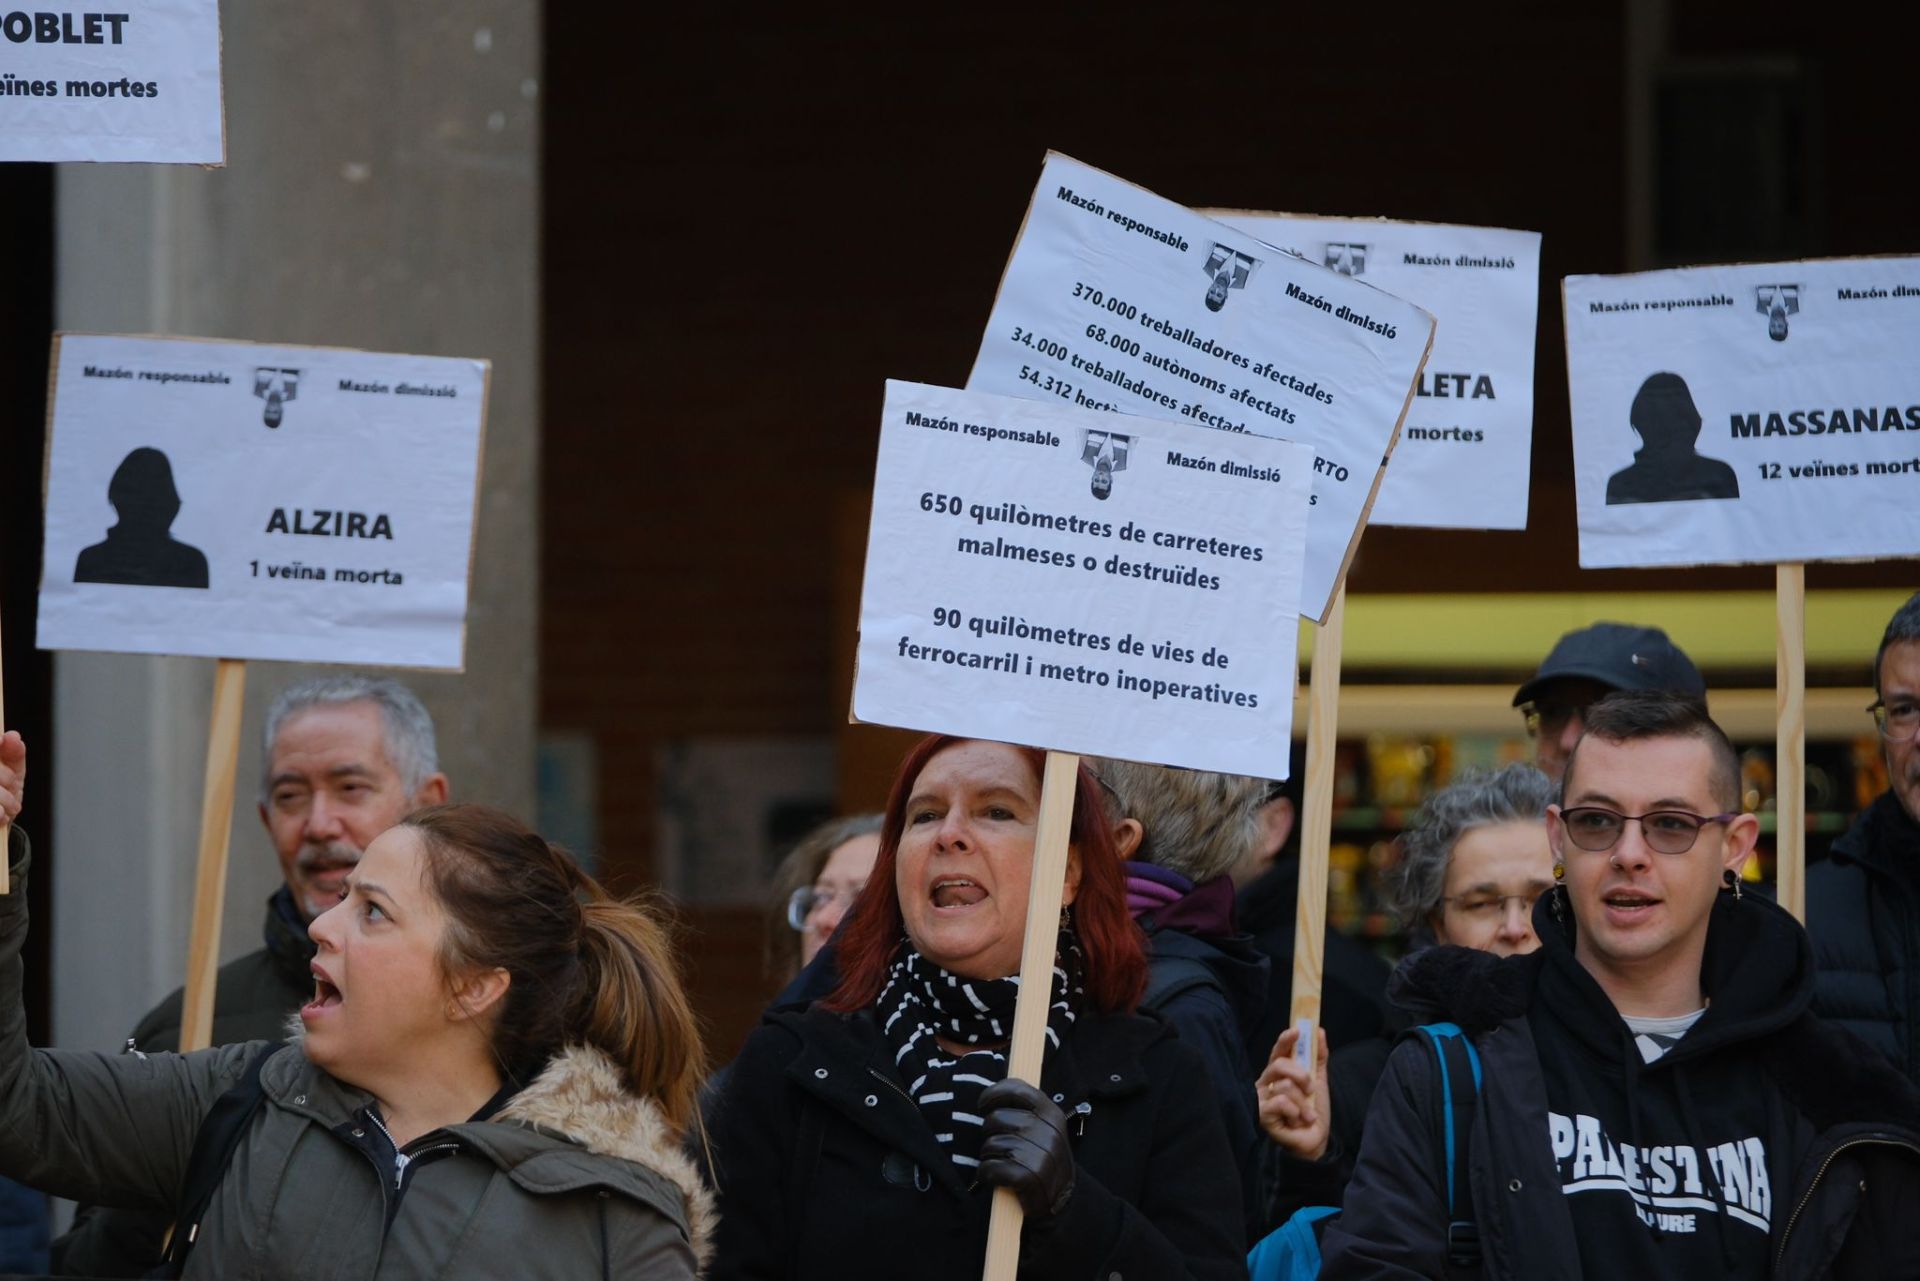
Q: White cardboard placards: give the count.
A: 6